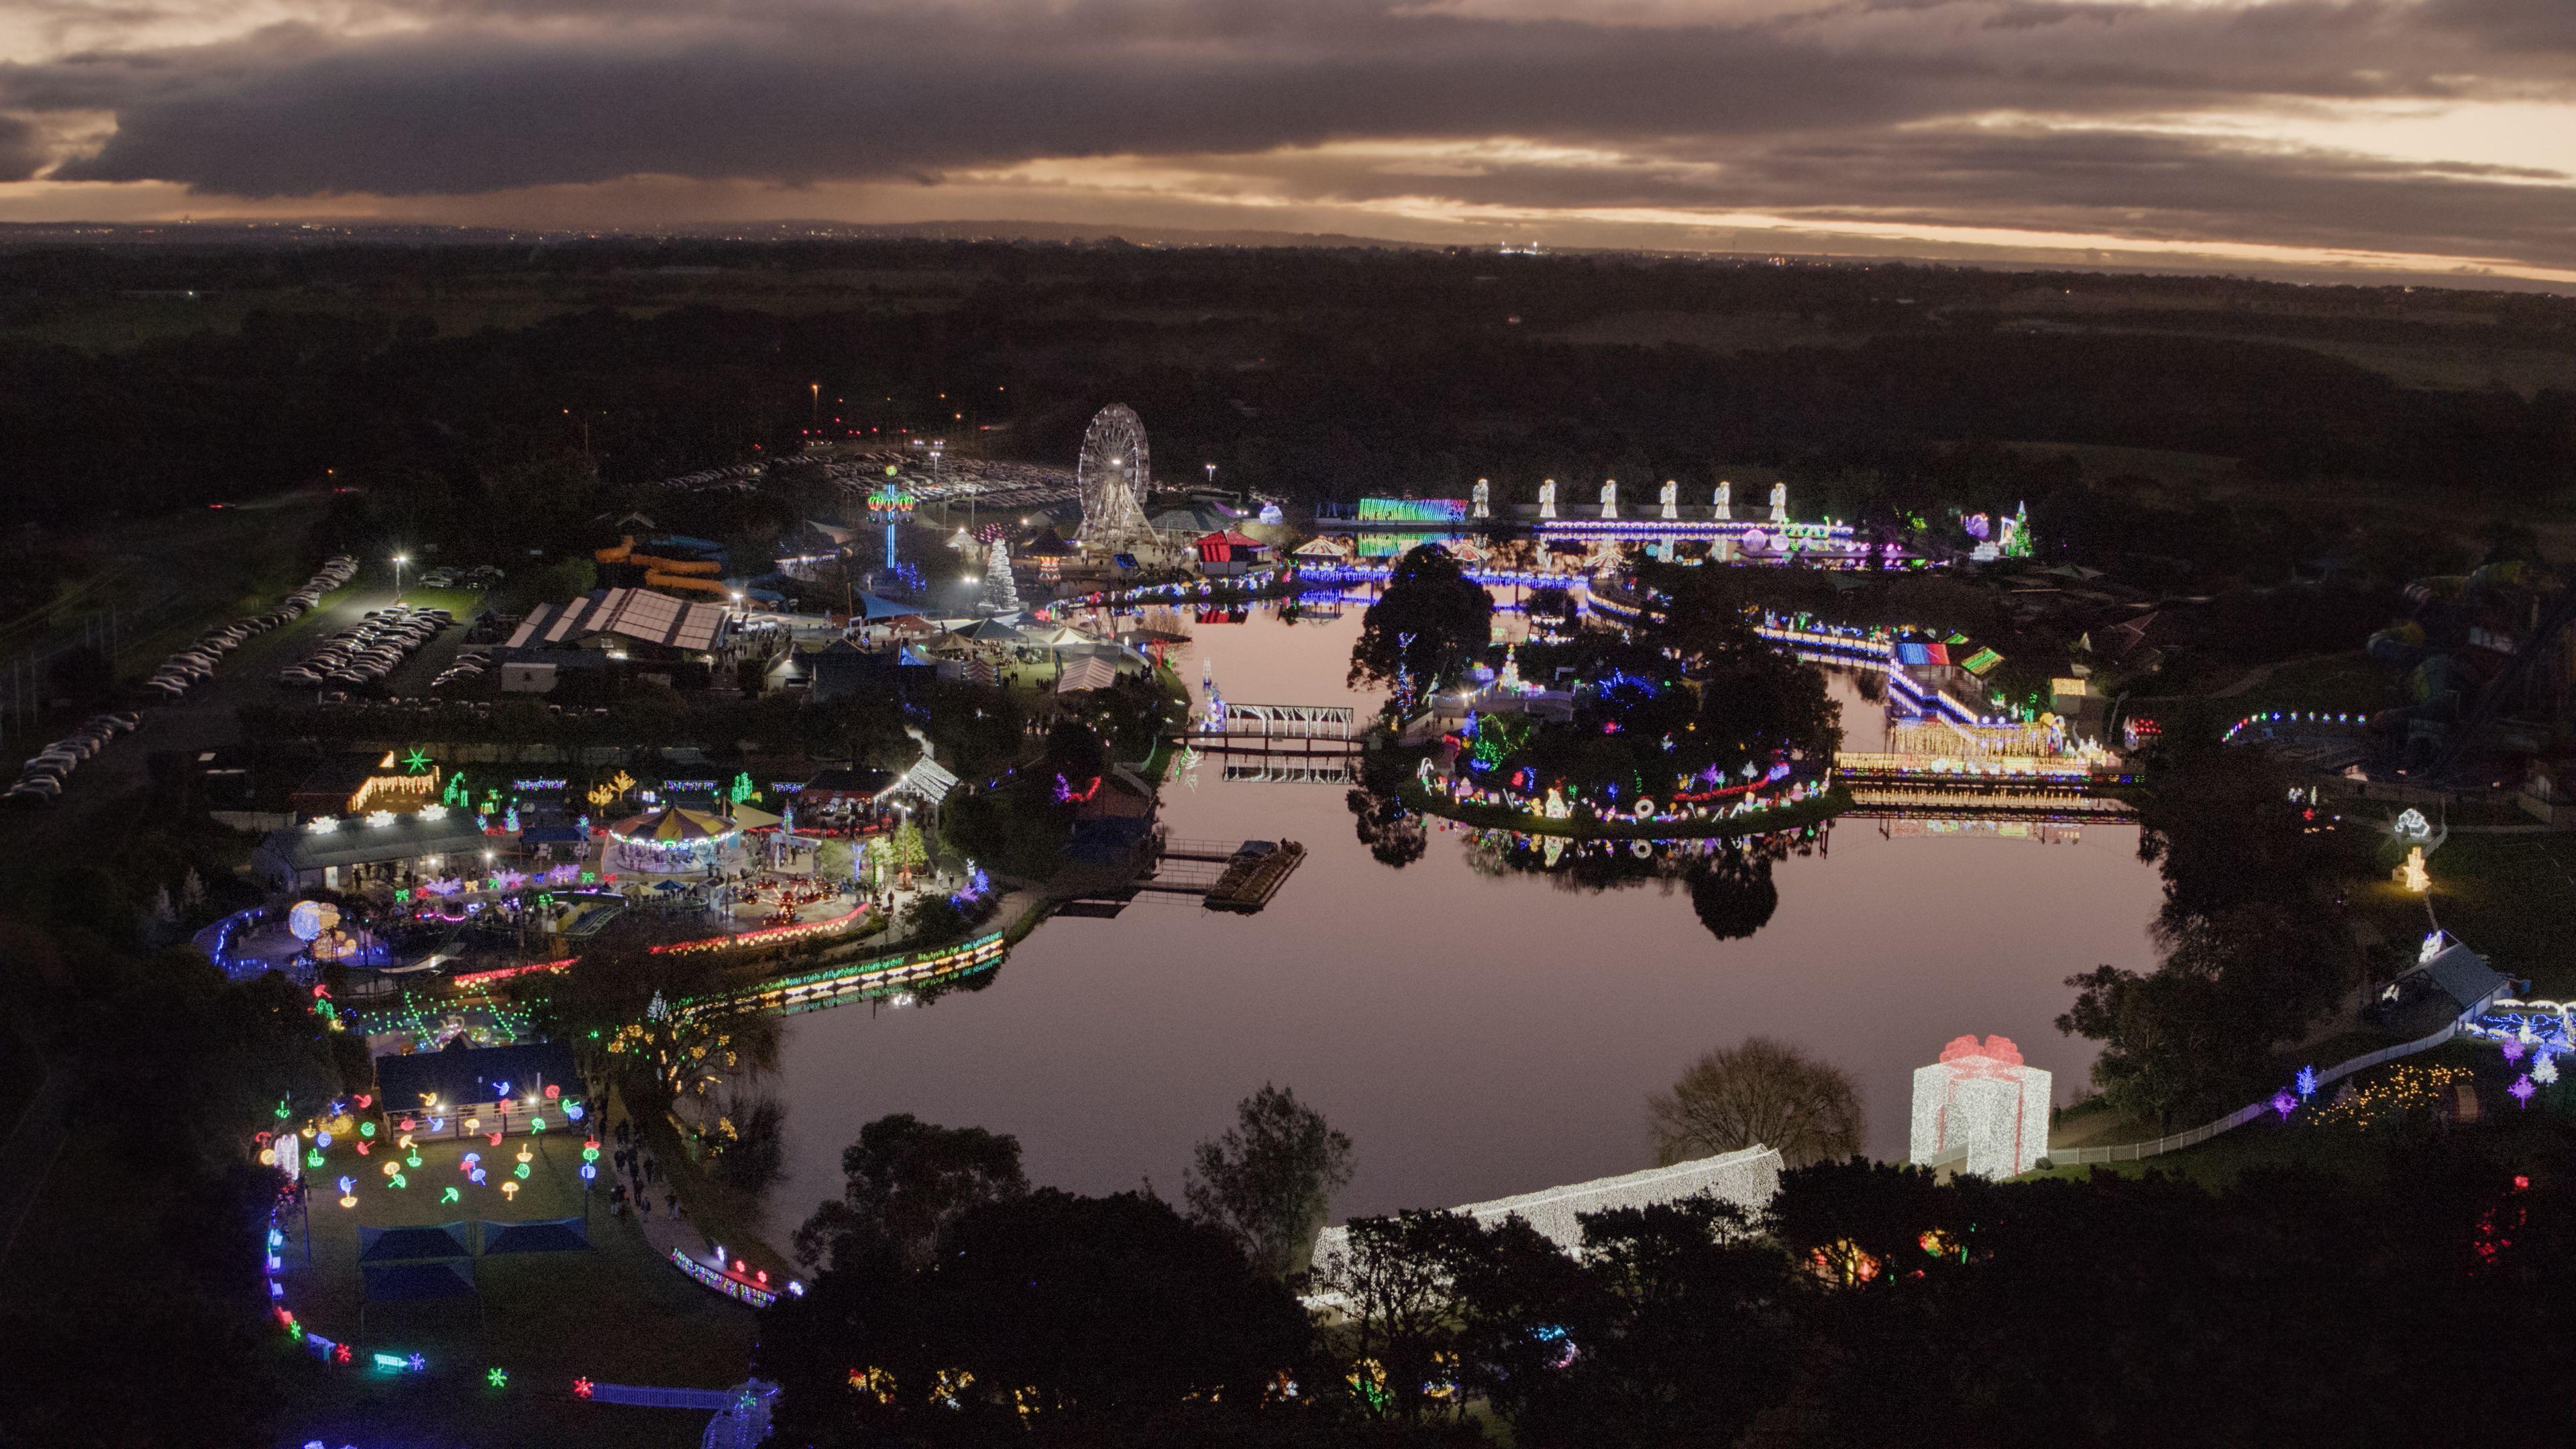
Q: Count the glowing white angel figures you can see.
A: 6